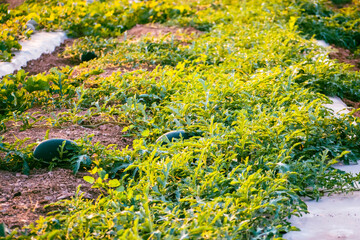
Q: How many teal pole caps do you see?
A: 0